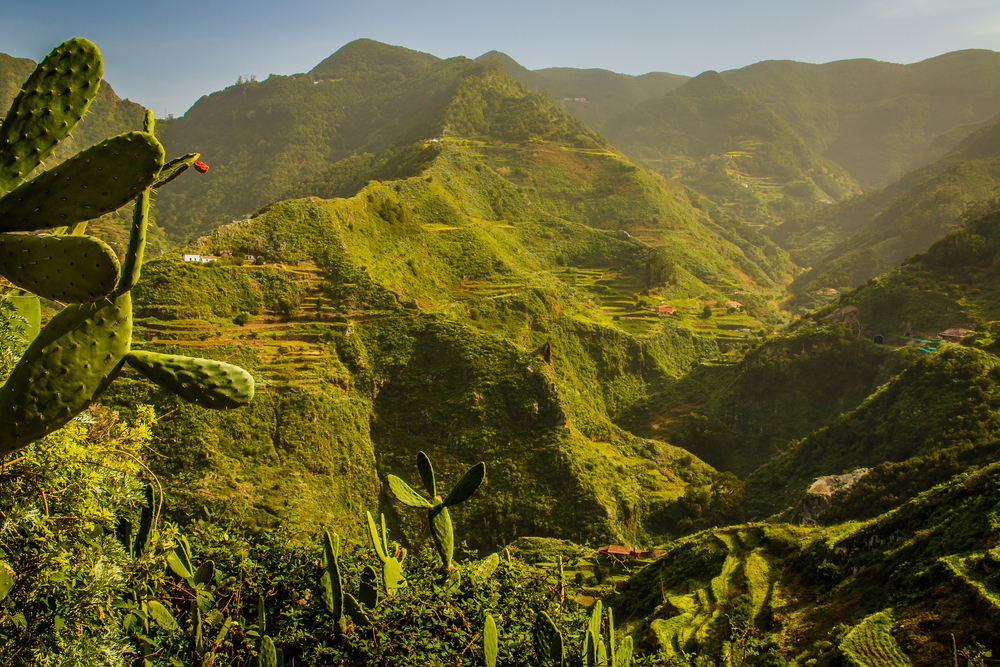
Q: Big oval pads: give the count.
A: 5